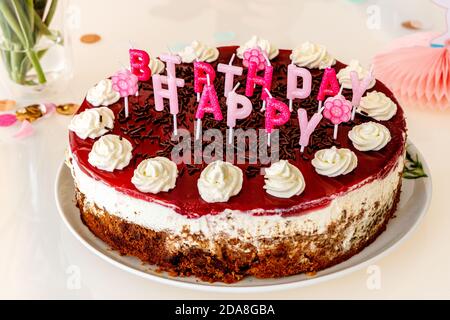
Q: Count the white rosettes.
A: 14